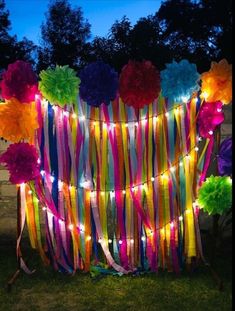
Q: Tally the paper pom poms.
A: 11